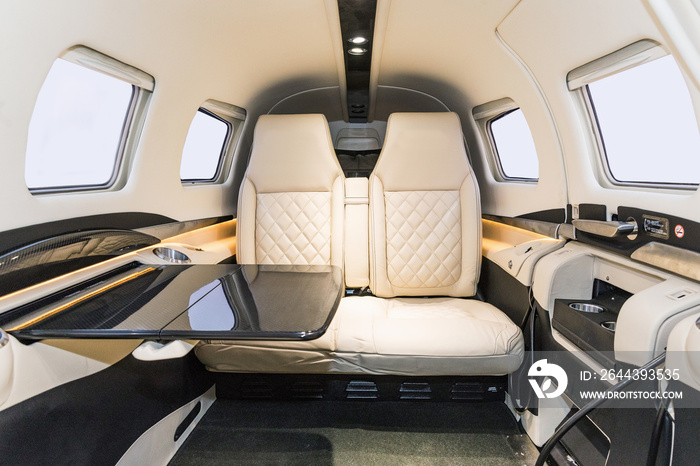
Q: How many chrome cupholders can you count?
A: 3